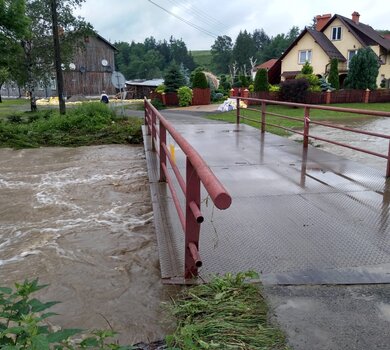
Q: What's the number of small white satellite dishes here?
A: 3